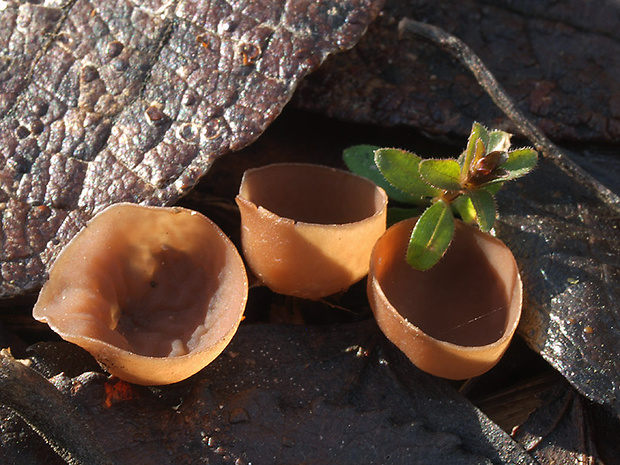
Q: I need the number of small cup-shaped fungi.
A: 3